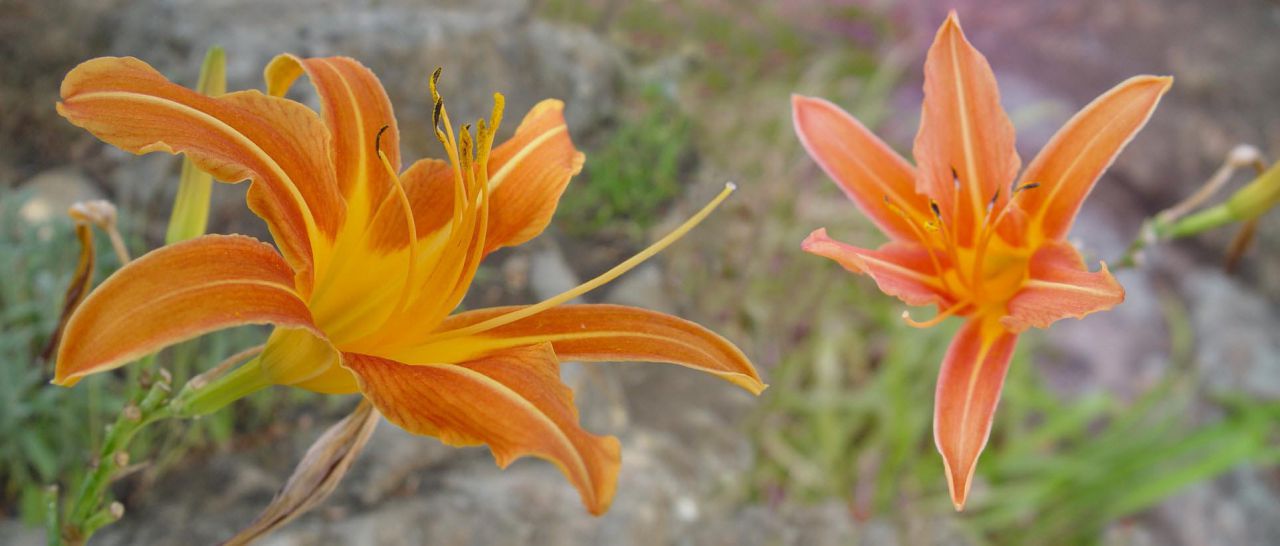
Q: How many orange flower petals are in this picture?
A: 12